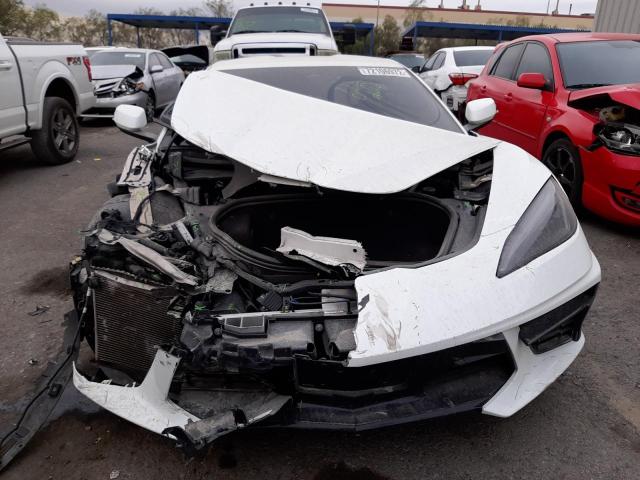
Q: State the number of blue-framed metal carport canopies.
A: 2